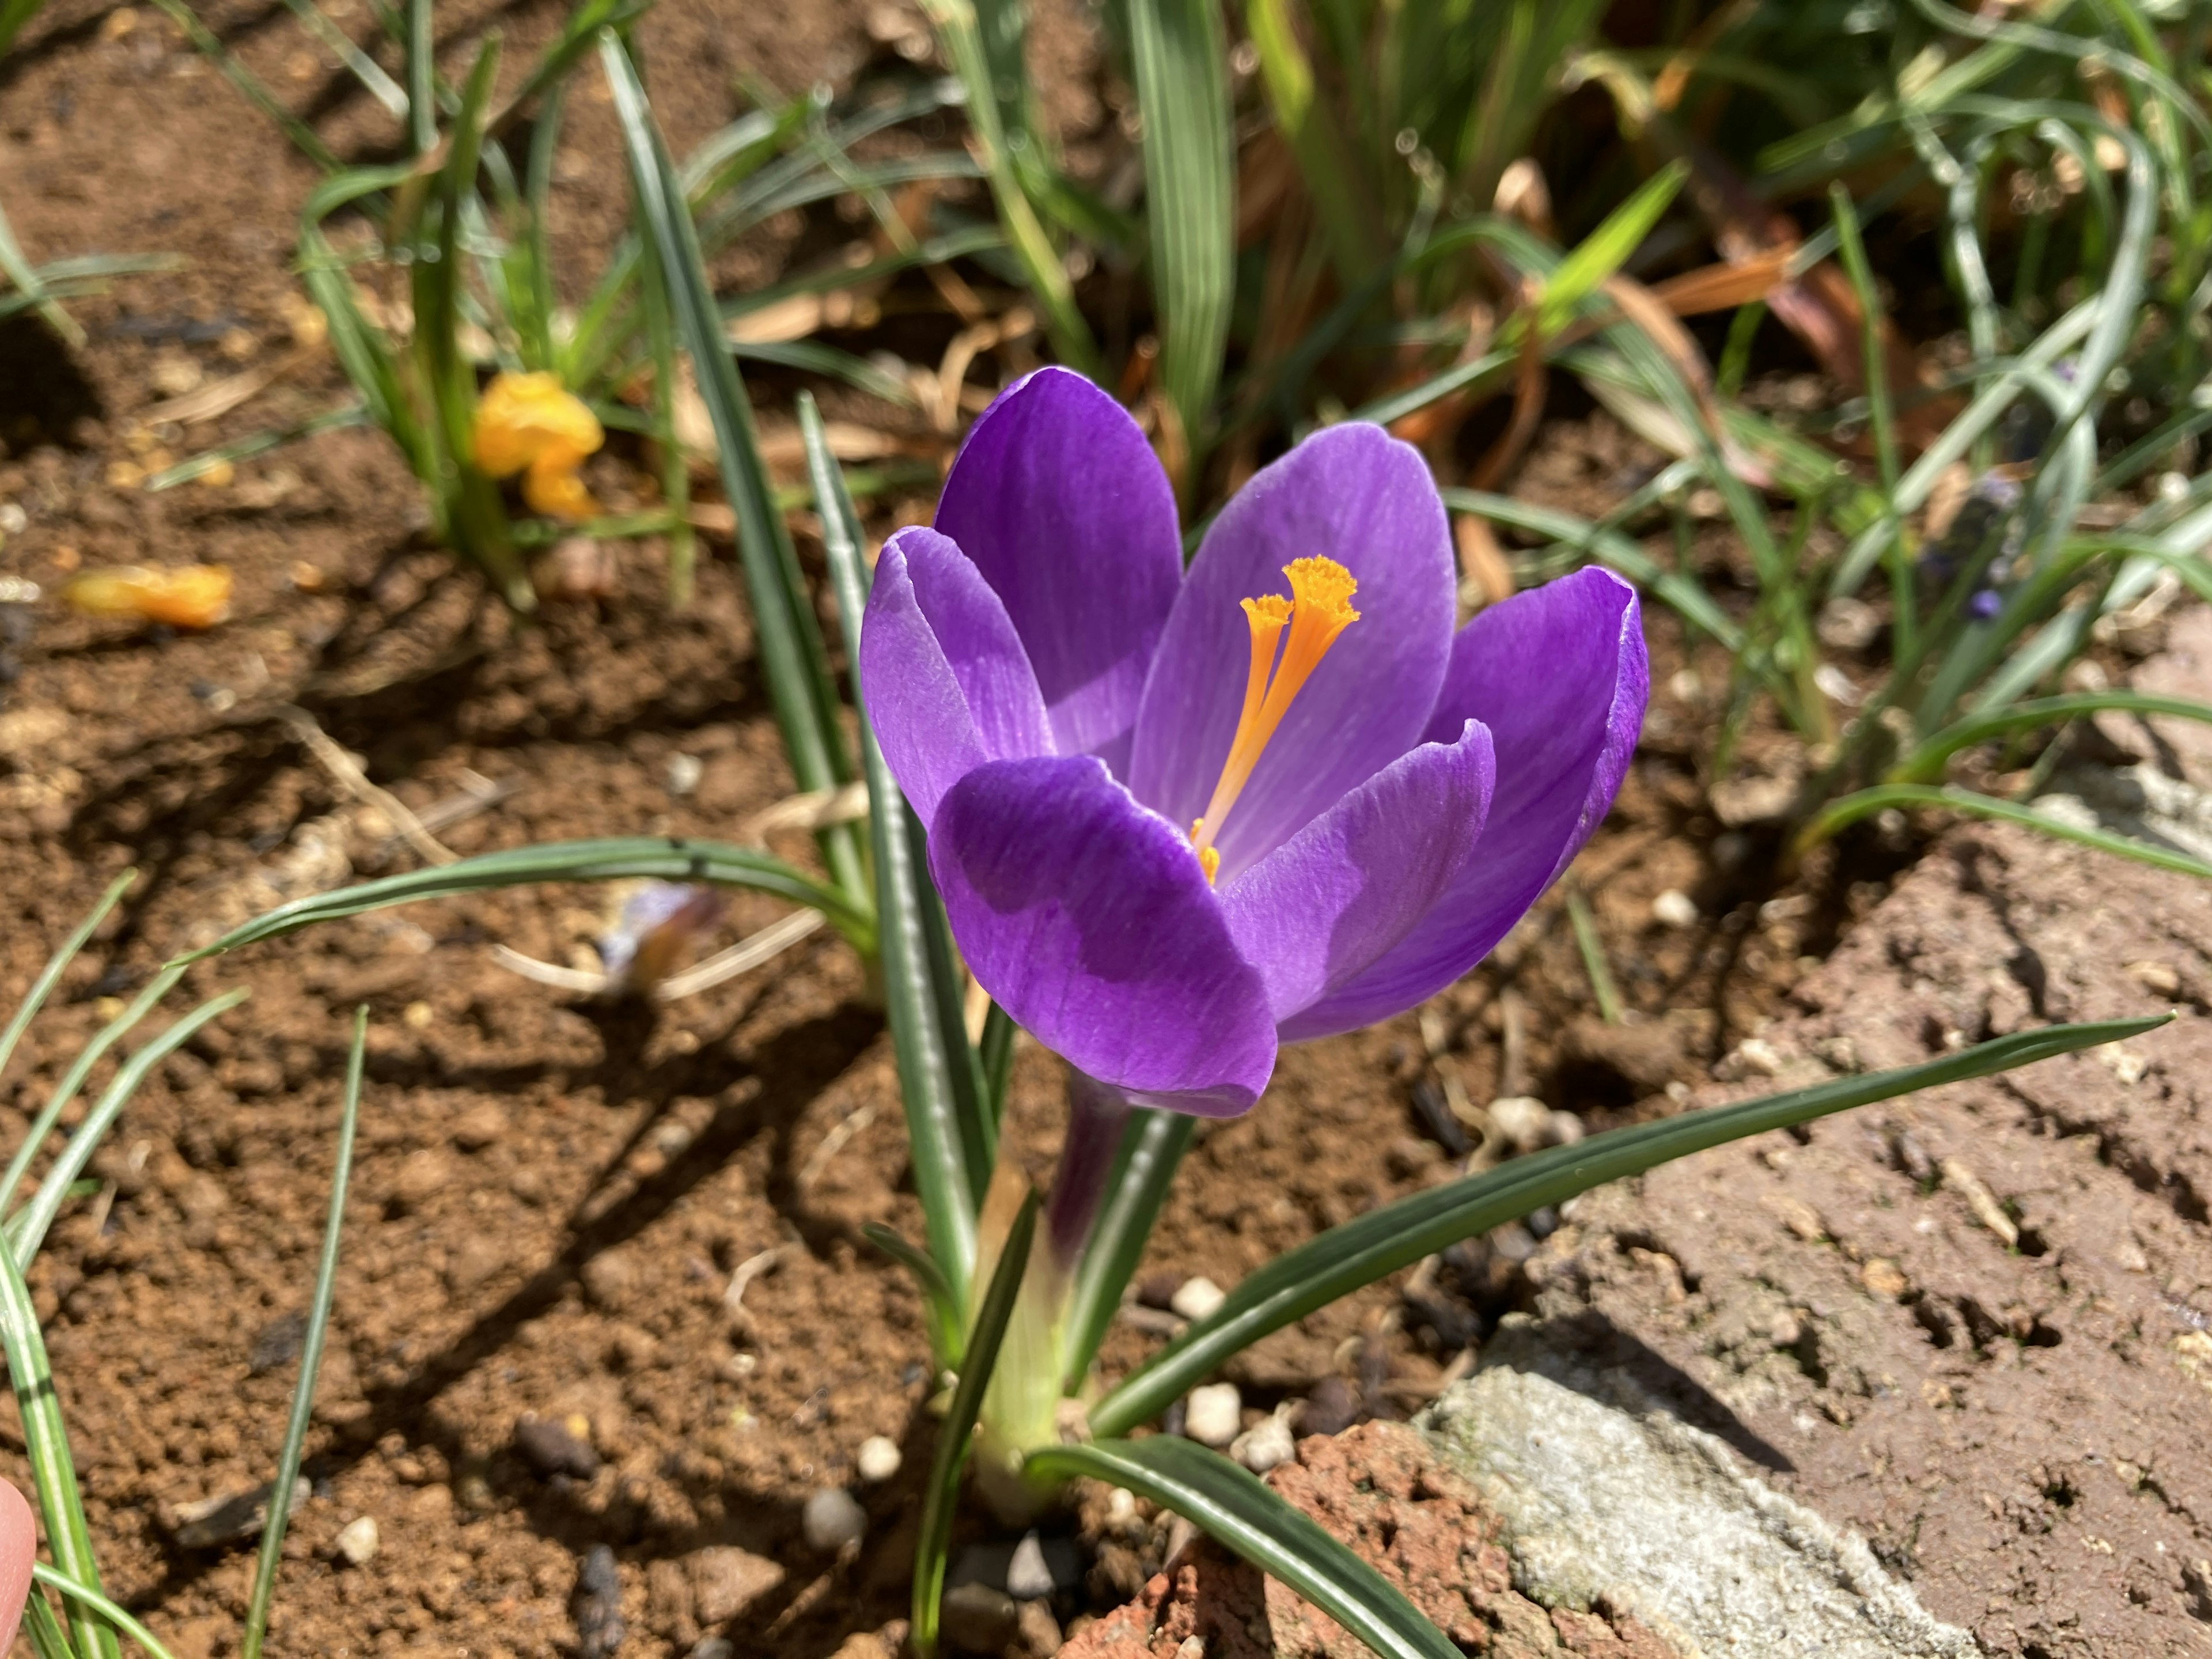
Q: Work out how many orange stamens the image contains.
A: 2